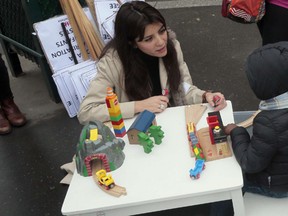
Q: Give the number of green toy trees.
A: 2